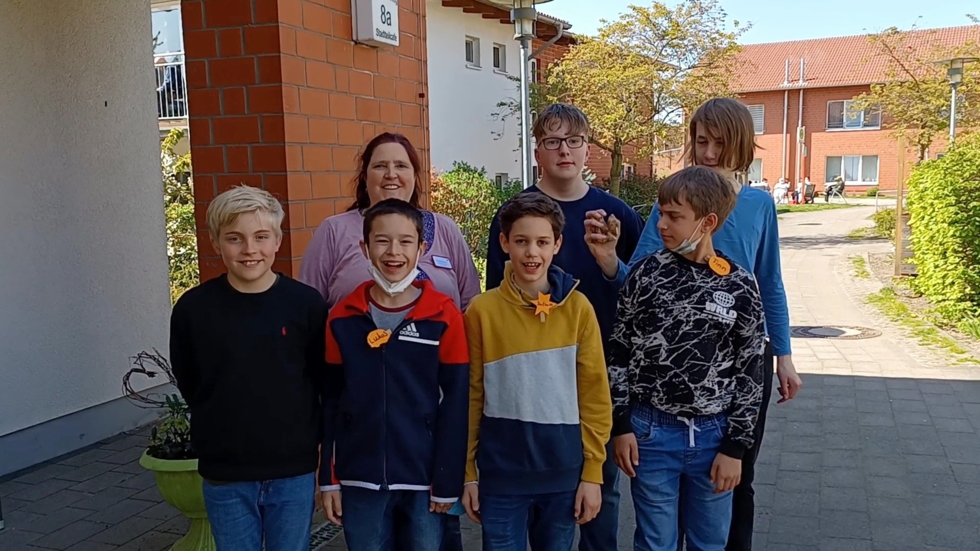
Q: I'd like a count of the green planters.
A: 1